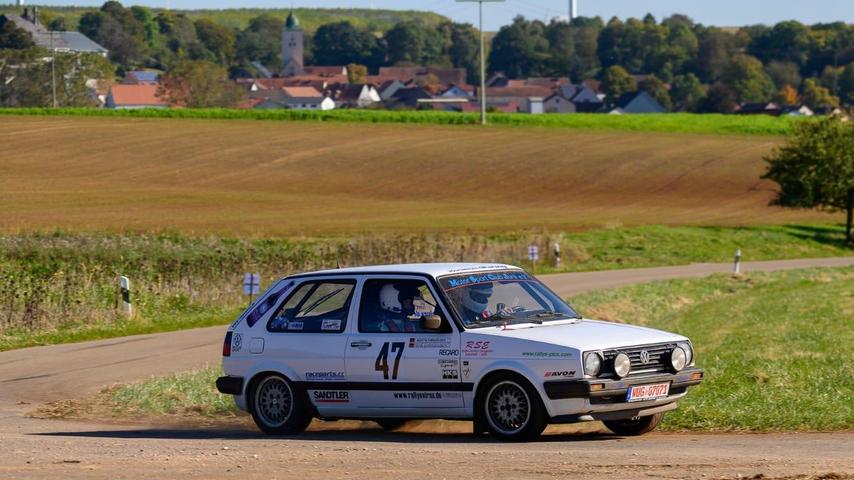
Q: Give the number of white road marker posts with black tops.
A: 3